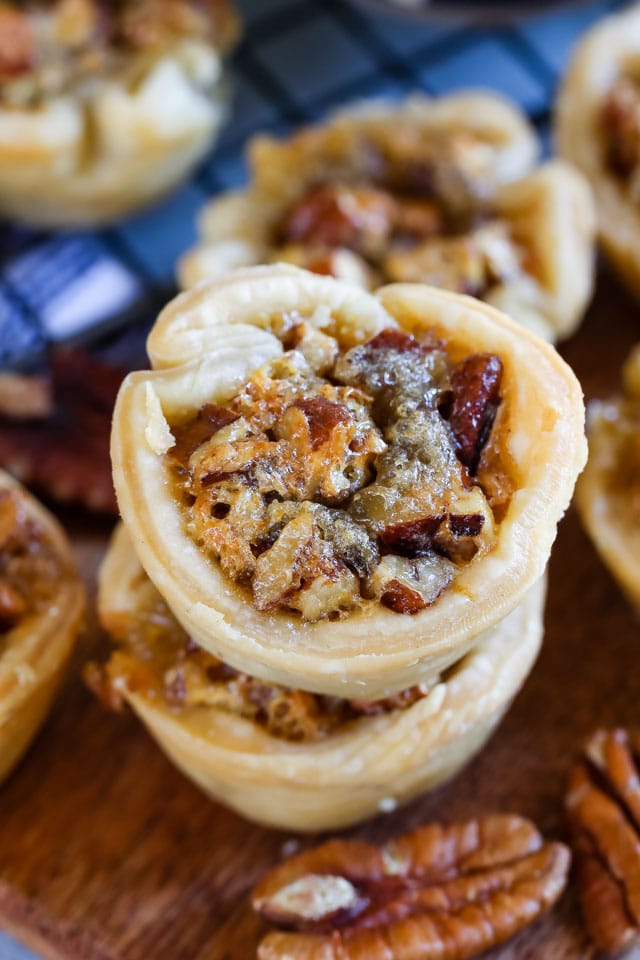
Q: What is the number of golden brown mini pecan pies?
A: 7